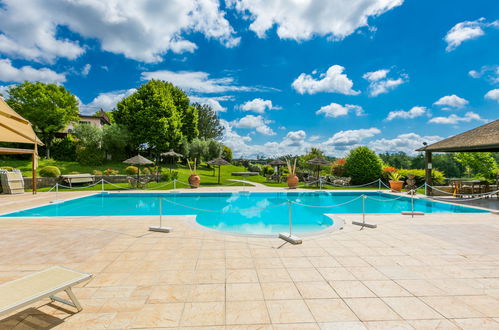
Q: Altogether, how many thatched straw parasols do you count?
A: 5